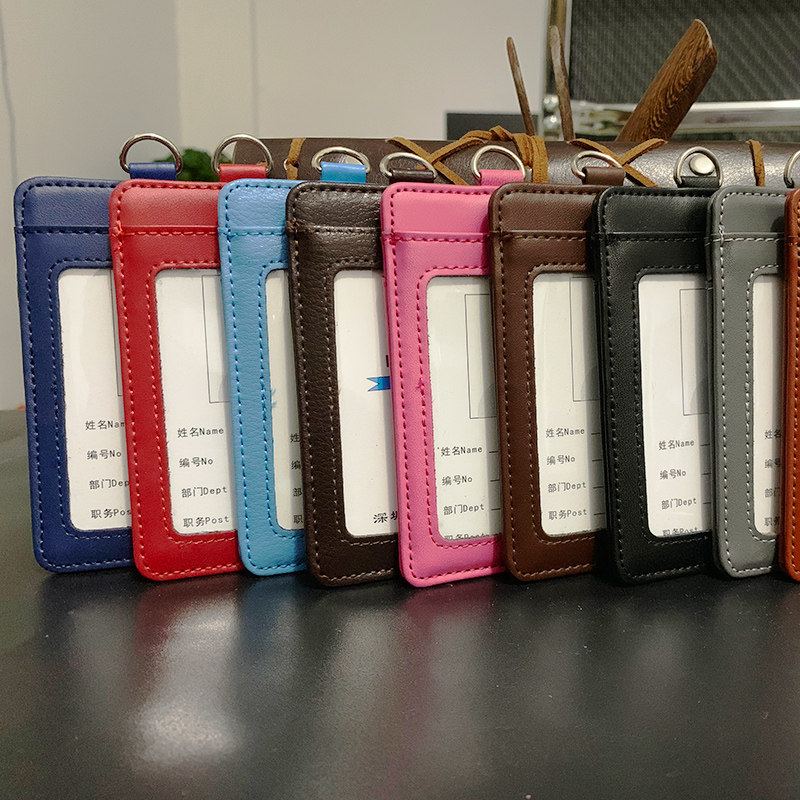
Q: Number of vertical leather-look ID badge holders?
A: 9